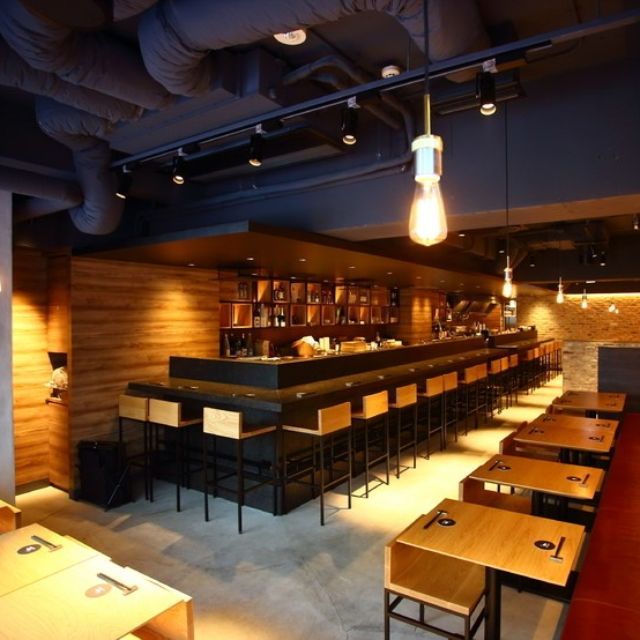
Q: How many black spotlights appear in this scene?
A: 5